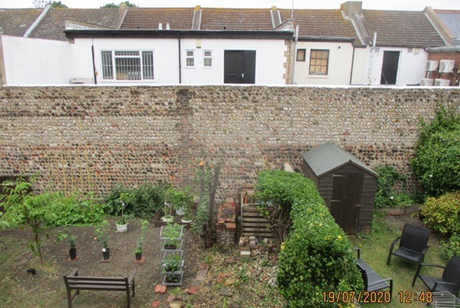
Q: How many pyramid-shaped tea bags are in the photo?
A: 0